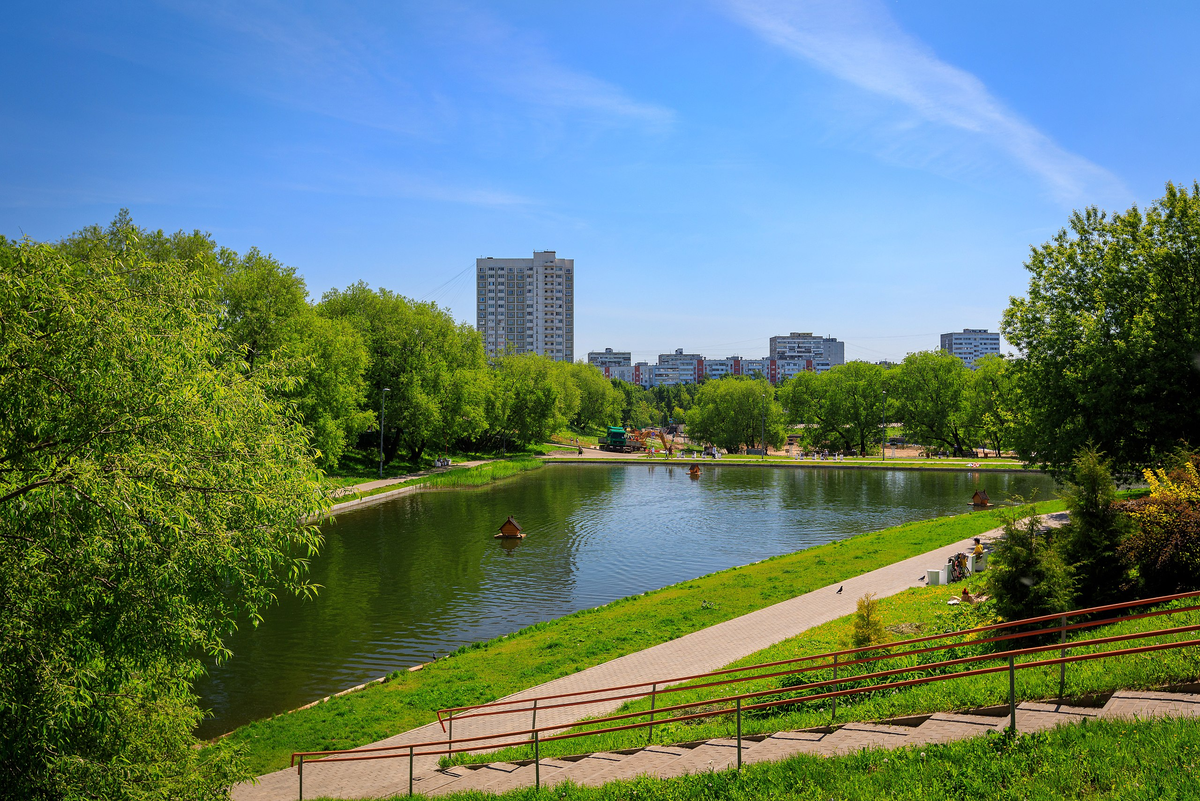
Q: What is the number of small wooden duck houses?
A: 3